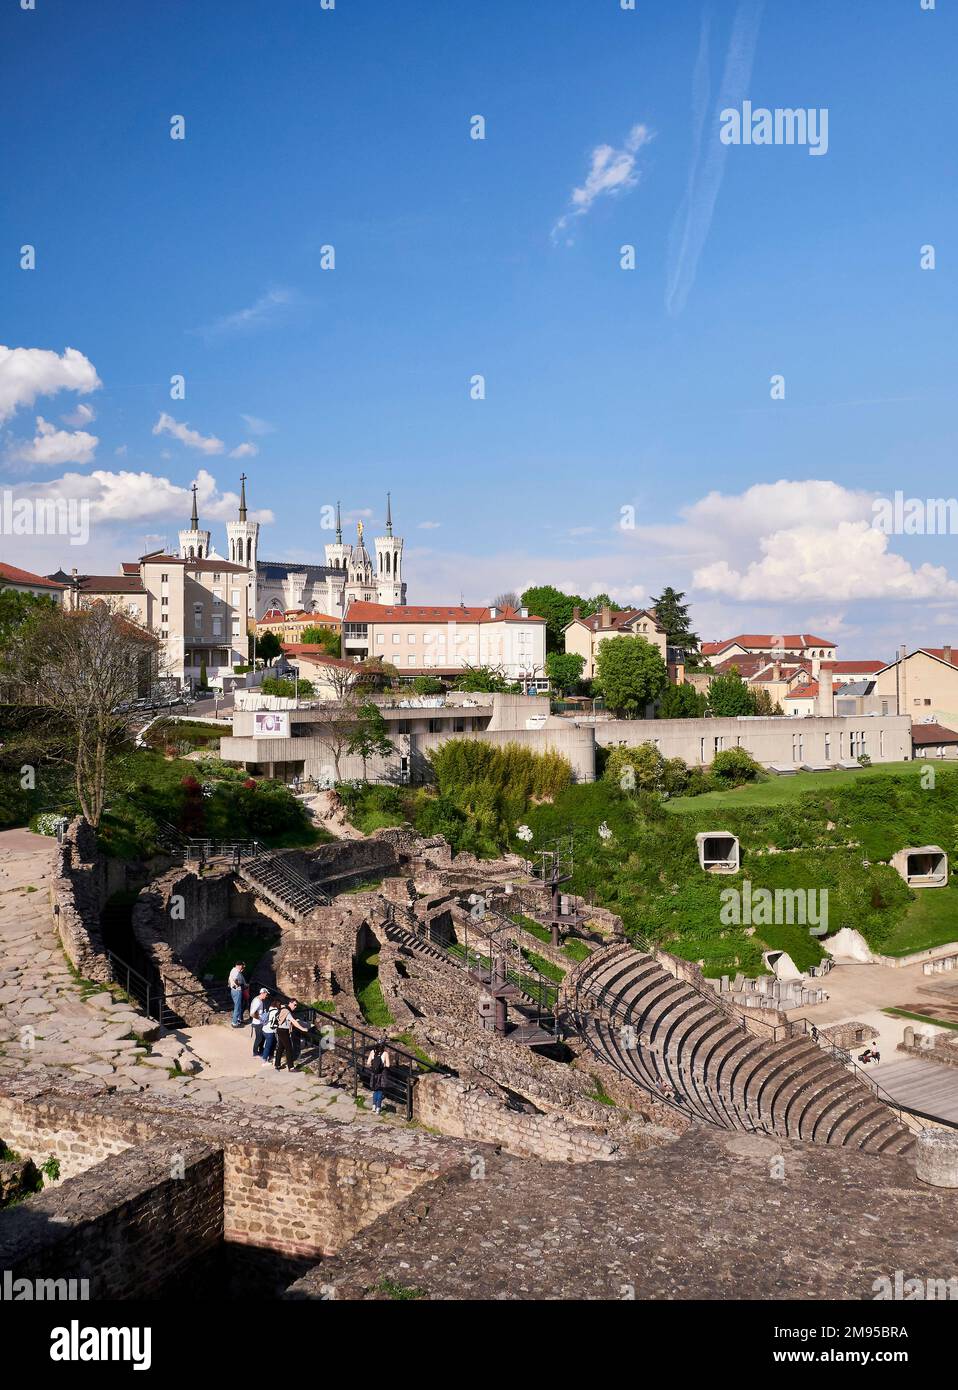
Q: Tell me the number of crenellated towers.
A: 4